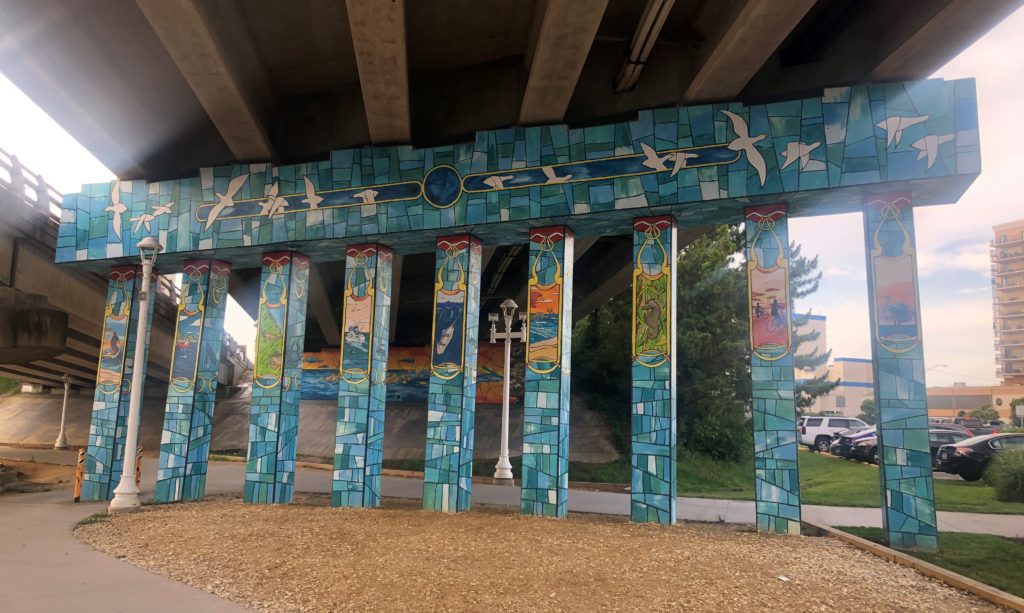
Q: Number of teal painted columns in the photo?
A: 9